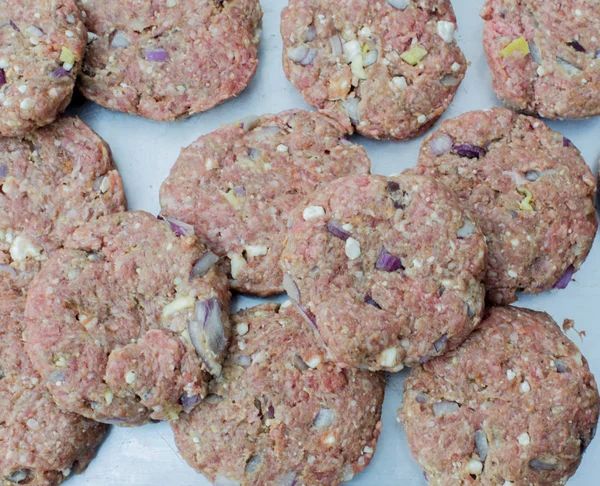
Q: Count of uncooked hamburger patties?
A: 12